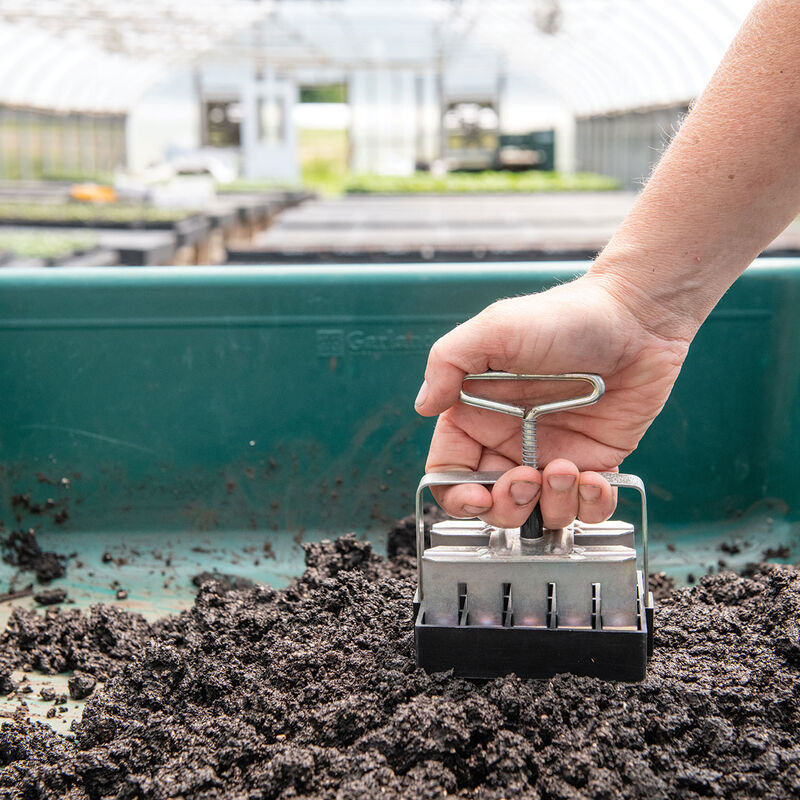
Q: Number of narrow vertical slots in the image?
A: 4